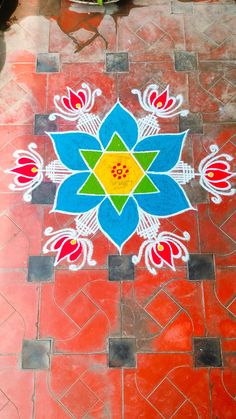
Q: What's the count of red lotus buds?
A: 6